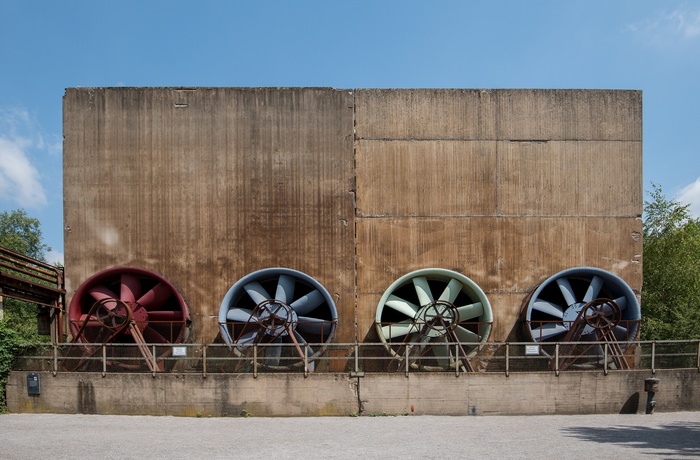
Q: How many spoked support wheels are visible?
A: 4